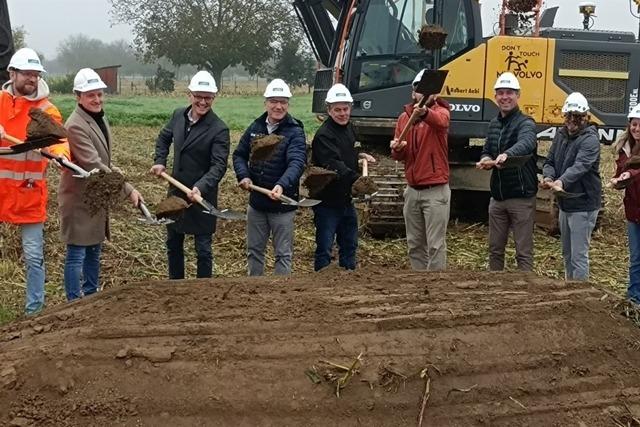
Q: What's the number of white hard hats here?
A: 9